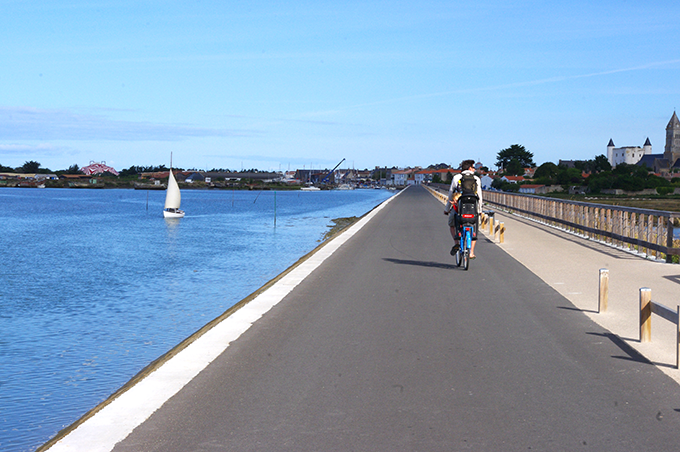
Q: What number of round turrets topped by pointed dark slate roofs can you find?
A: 2